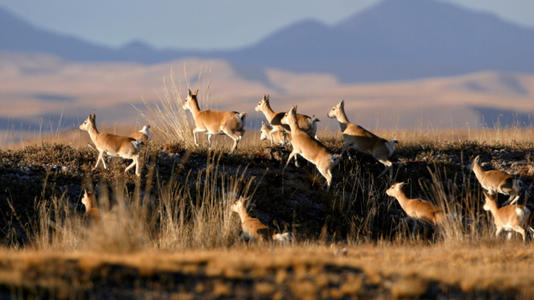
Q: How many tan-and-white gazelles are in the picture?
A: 12